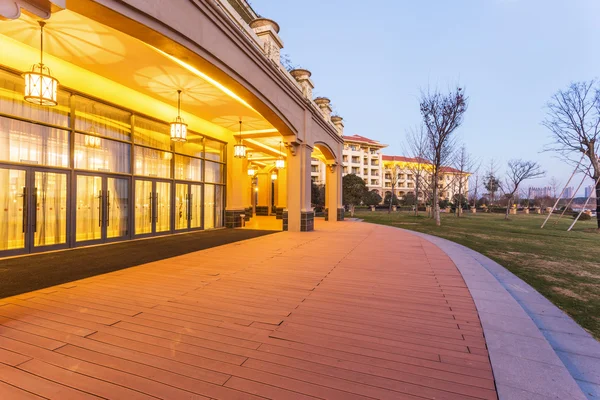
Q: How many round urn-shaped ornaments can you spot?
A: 4